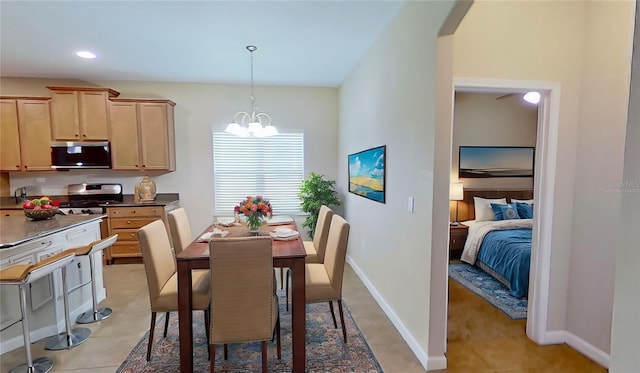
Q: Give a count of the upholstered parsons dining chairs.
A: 5